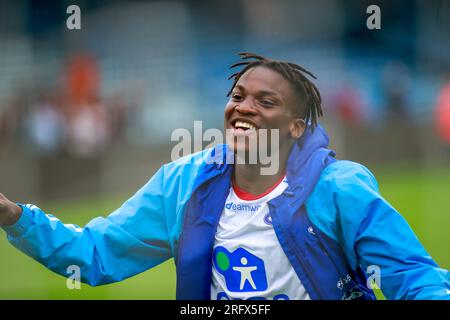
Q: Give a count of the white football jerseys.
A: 1